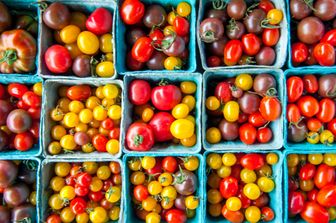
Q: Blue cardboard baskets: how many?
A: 15